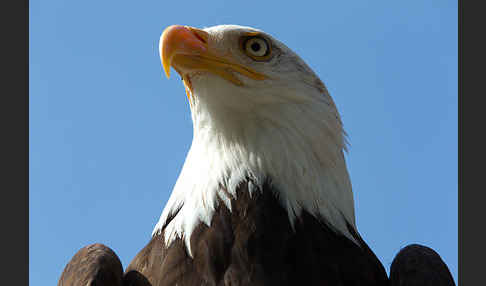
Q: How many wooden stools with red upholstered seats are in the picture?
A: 0